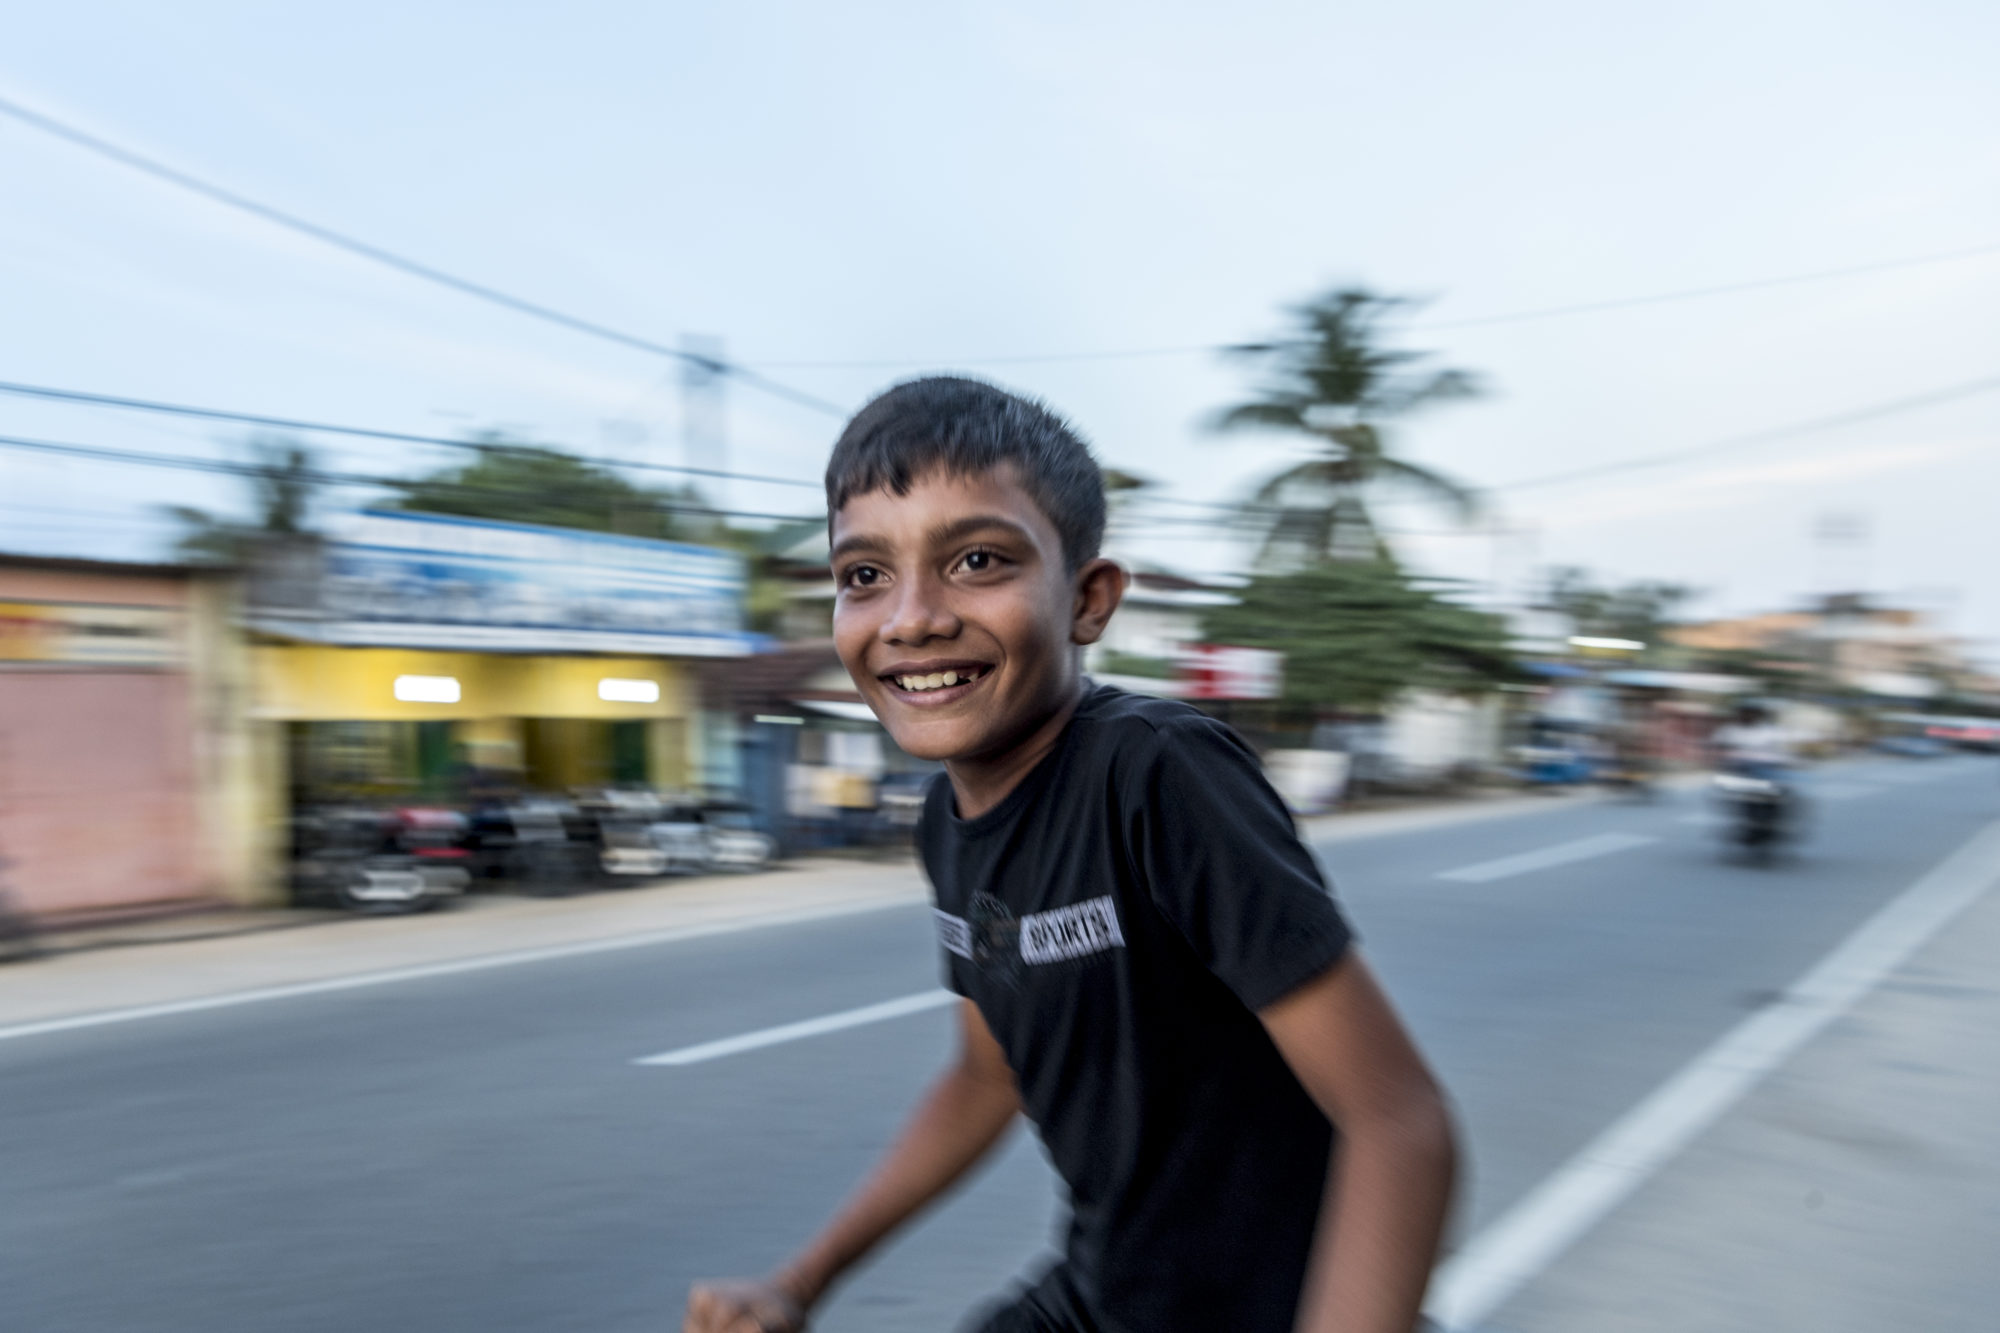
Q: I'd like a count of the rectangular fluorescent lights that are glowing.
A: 2